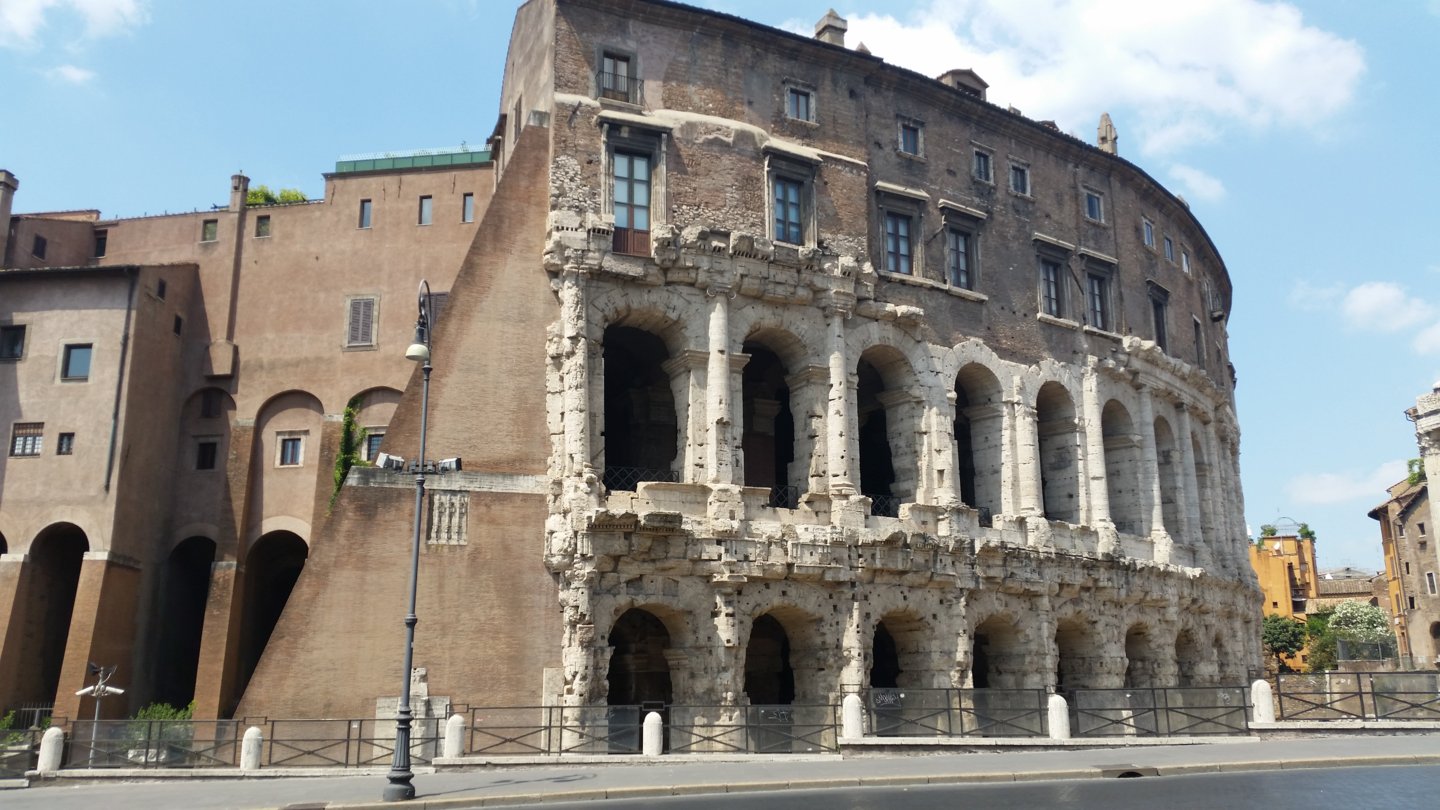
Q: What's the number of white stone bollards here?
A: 7